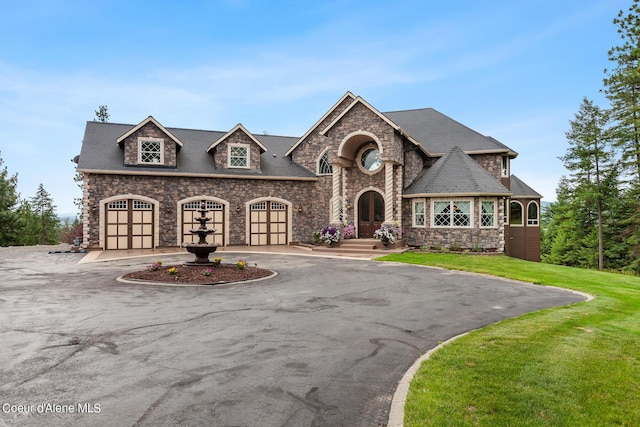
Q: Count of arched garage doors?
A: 3